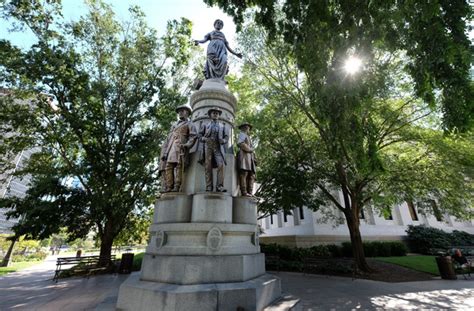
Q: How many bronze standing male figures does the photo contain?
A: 3